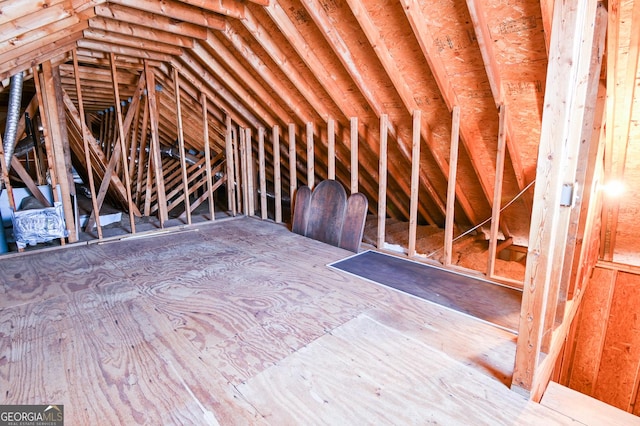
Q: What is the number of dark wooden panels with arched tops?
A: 3